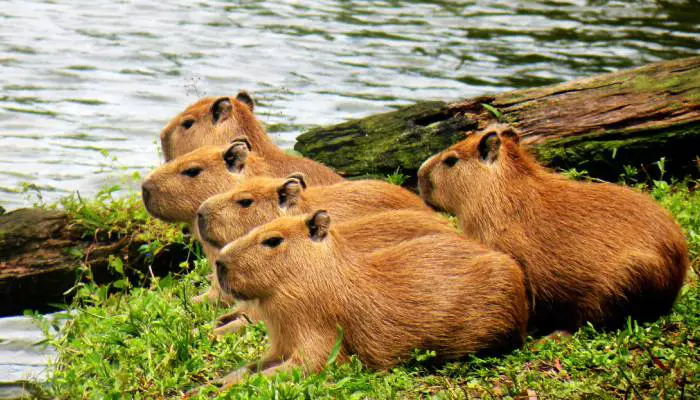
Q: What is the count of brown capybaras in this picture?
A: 5